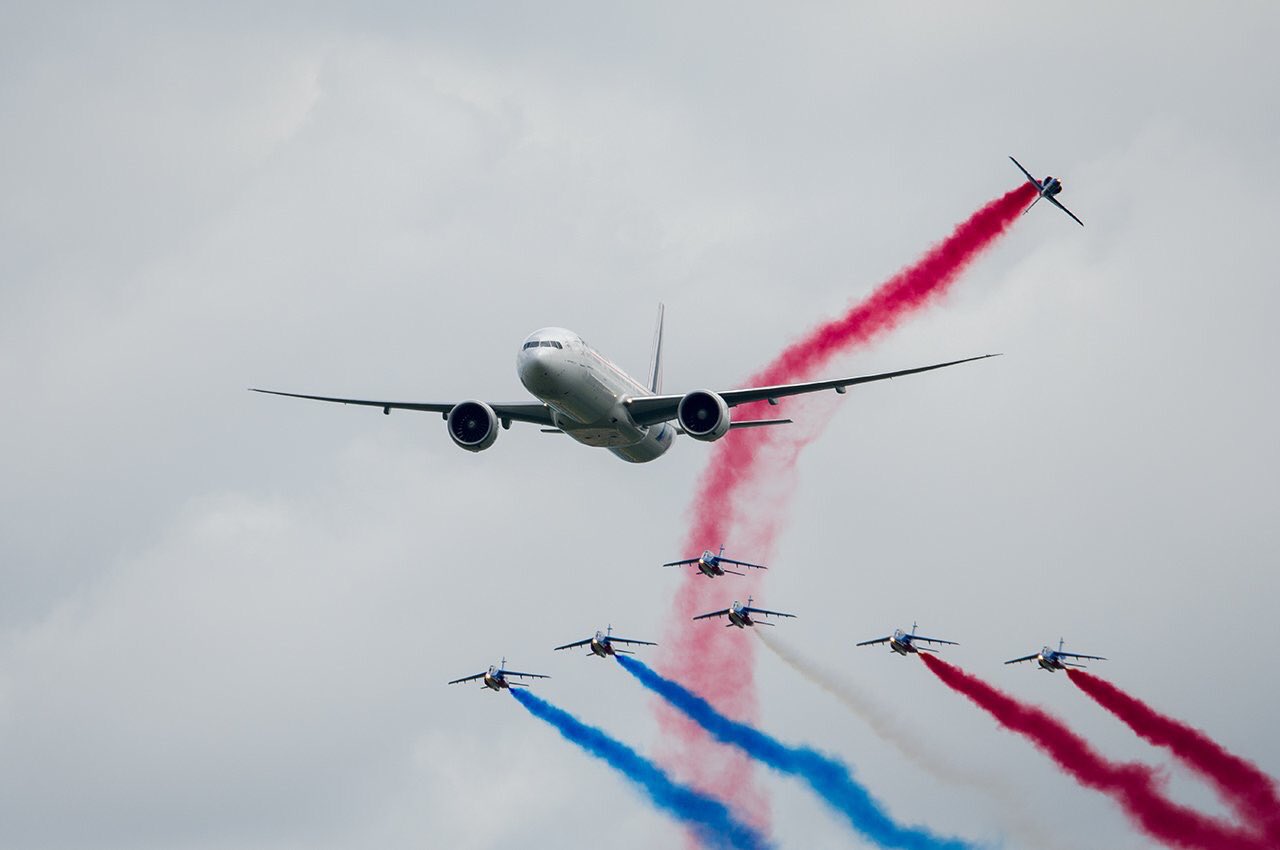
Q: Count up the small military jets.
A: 7